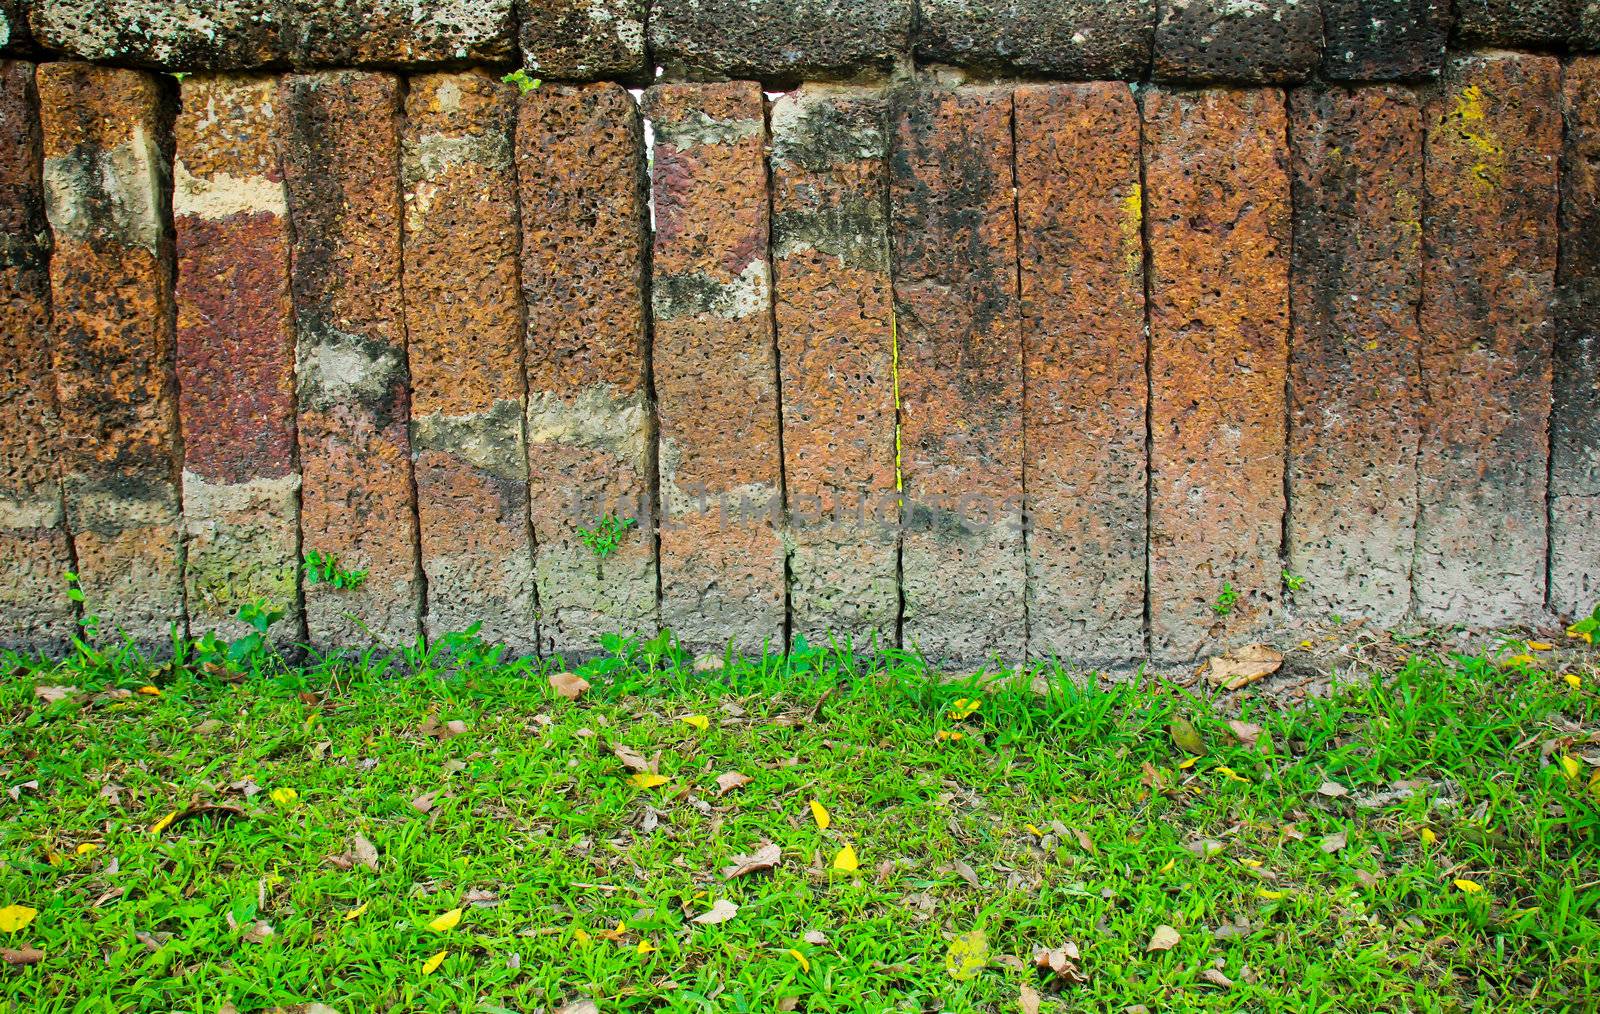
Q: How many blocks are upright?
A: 14